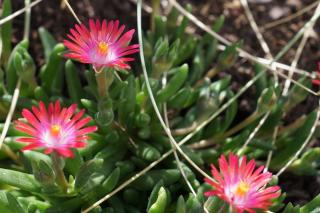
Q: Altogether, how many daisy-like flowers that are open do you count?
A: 3